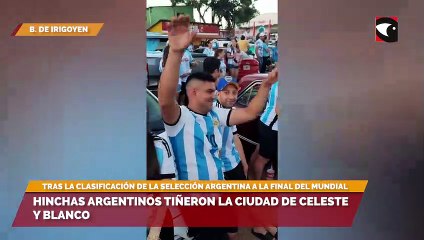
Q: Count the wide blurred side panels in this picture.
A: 2